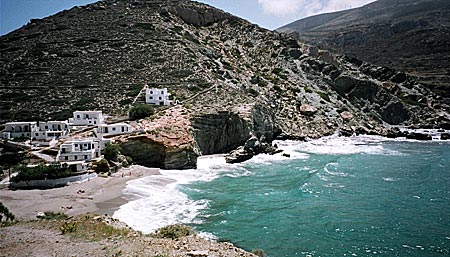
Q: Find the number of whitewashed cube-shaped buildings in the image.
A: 6